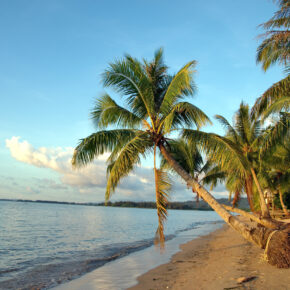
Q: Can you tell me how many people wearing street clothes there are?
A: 0